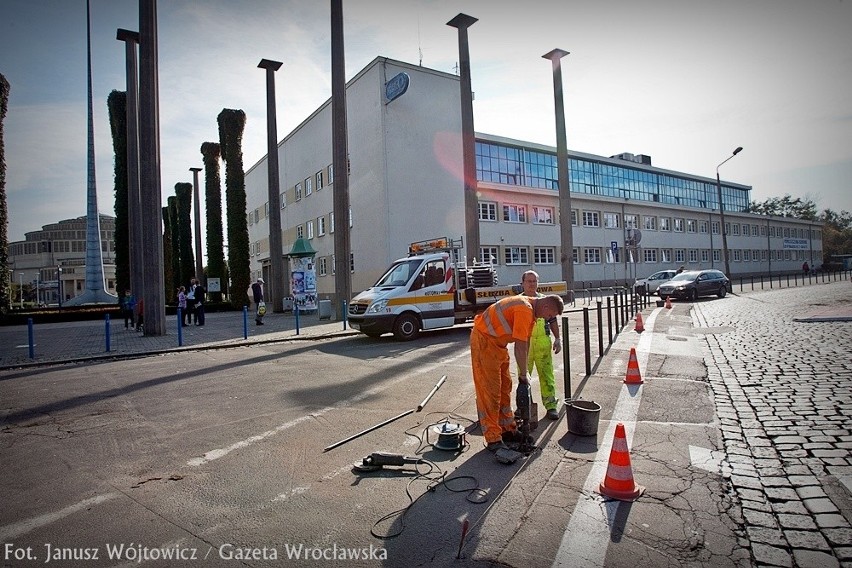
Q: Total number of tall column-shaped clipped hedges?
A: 7